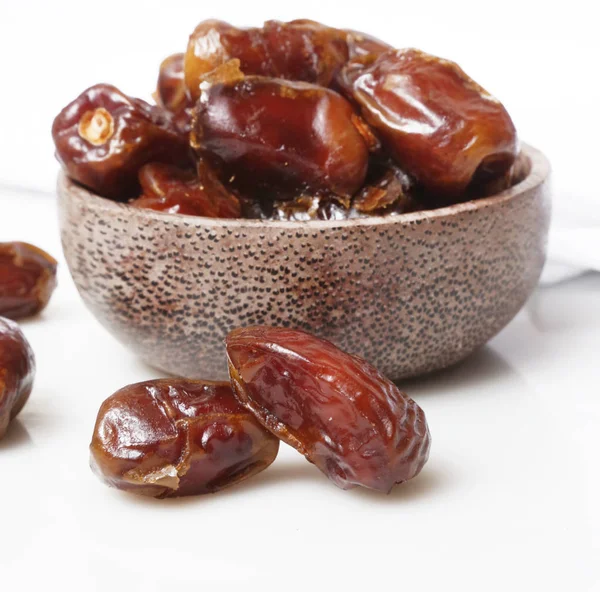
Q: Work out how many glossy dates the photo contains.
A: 11